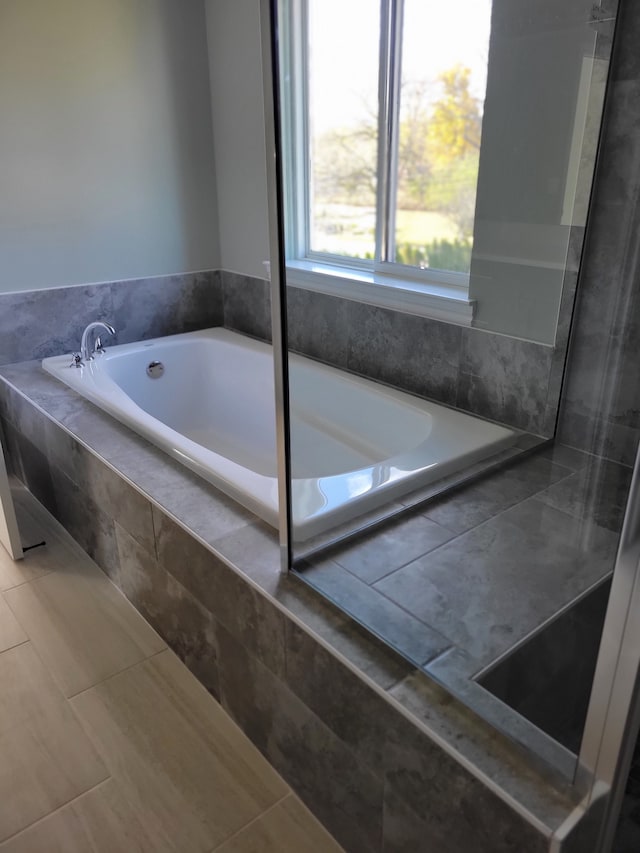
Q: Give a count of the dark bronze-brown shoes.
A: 0